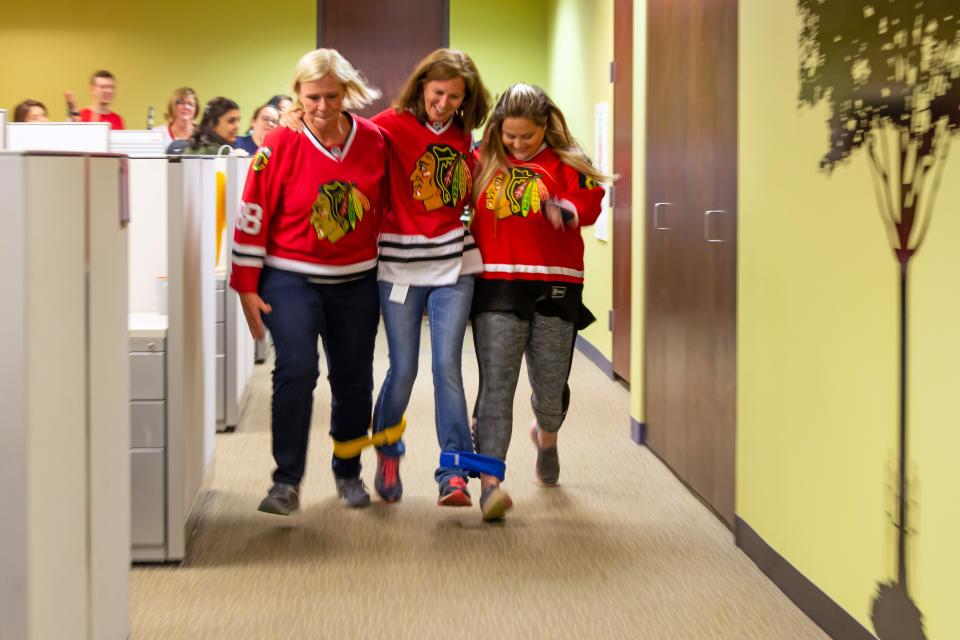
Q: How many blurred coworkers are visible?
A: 6